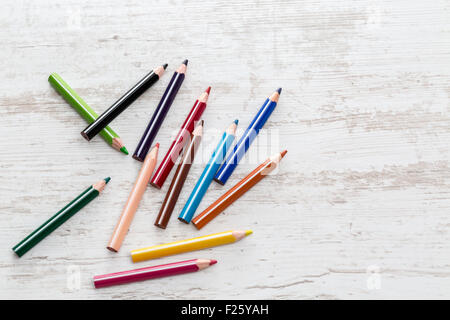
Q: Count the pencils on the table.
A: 12